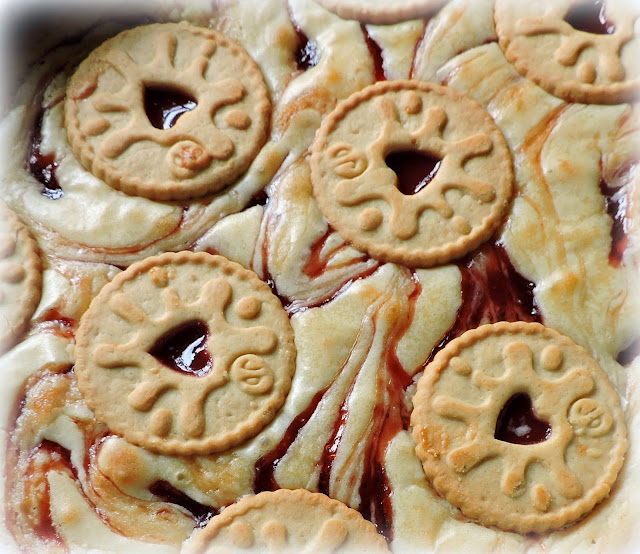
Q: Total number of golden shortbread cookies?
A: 8